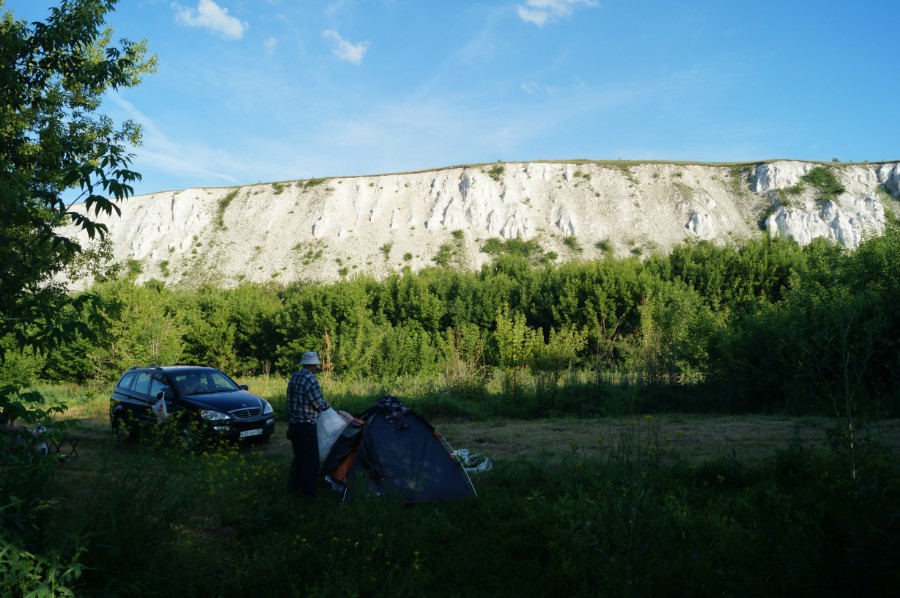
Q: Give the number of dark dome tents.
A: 1